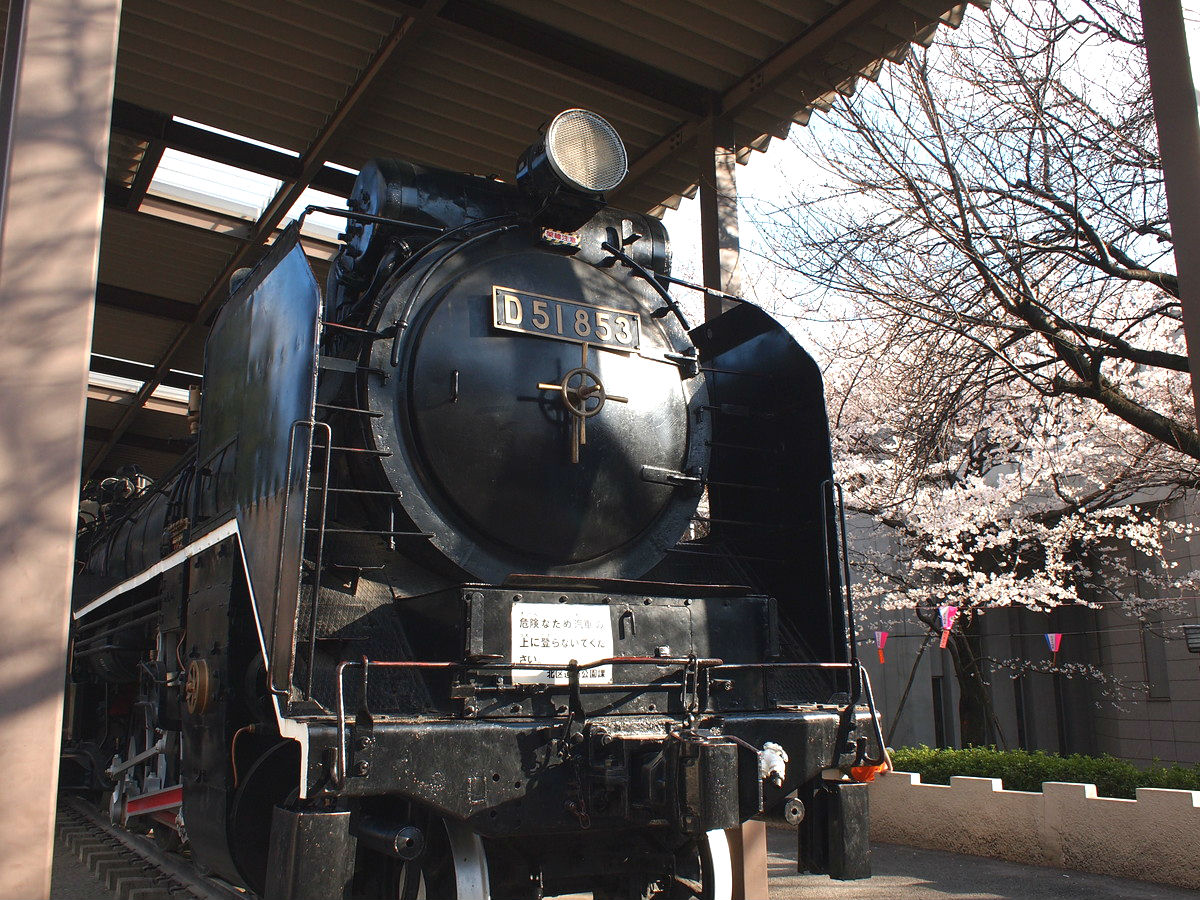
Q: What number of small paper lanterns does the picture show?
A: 3